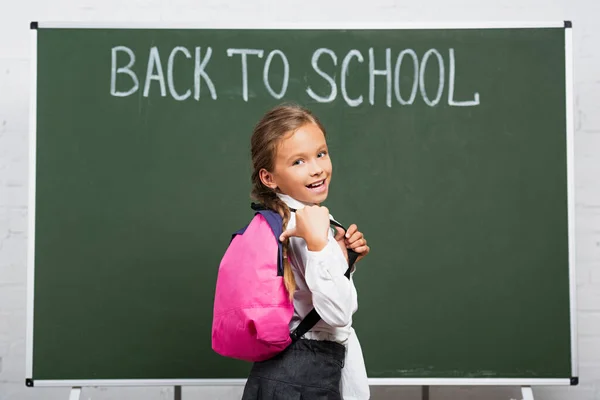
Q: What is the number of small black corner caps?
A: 4